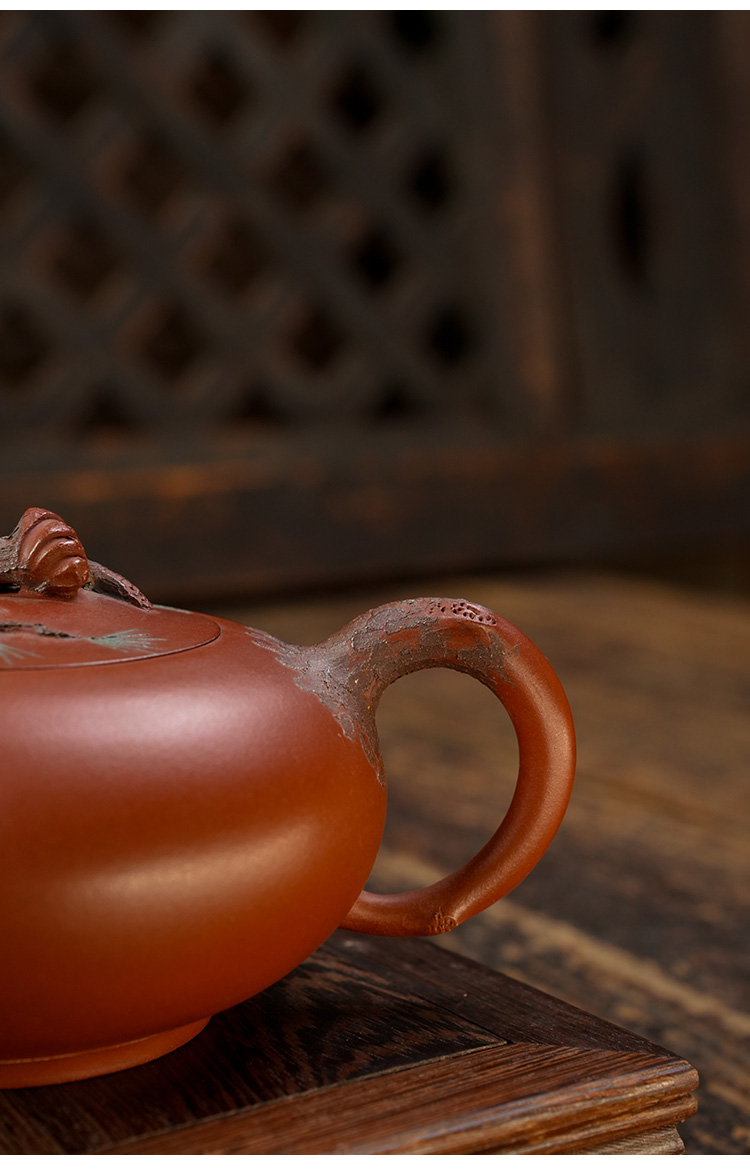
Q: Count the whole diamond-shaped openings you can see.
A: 12